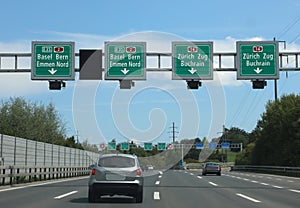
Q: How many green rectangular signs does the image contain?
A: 8